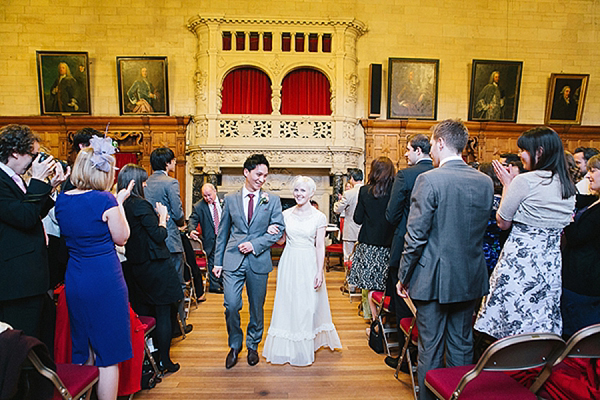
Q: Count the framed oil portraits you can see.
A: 5